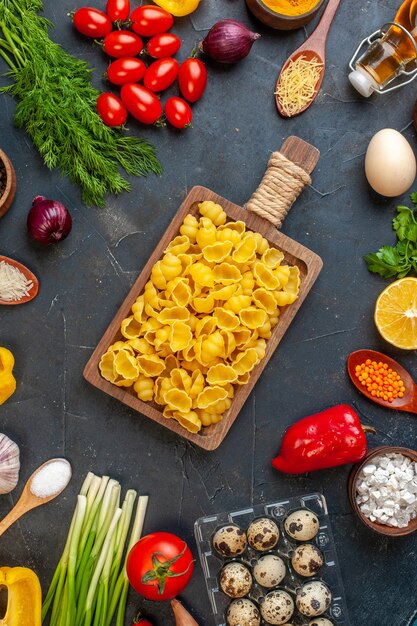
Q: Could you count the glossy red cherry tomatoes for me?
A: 11